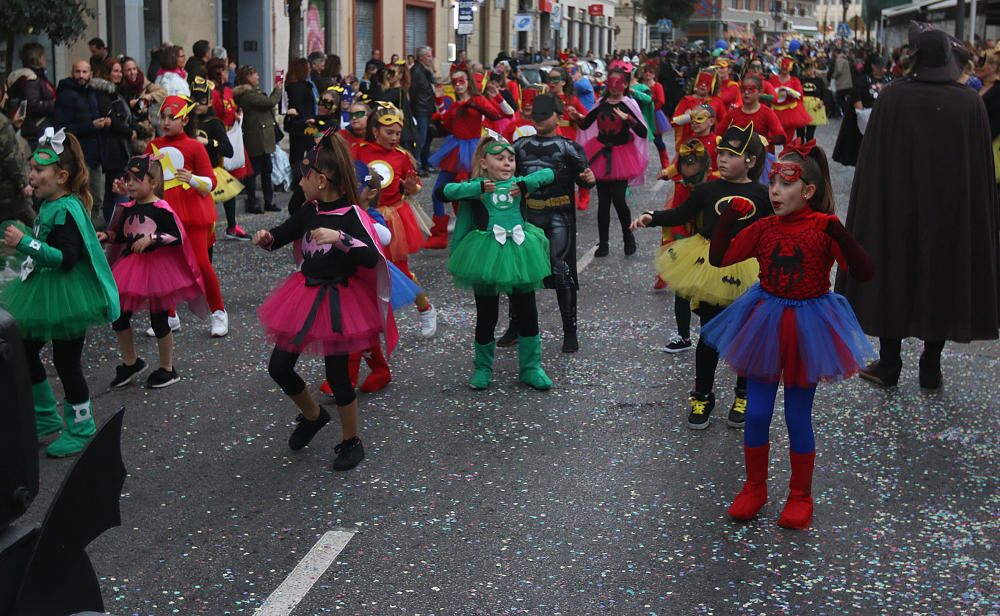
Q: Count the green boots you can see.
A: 4